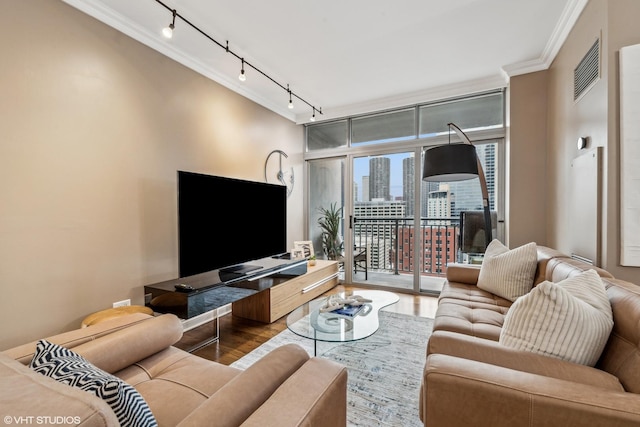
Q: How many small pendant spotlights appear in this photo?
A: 4